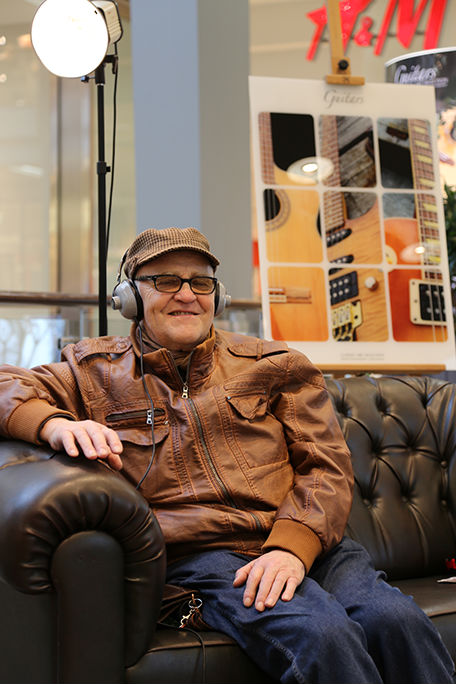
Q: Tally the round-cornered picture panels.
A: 9